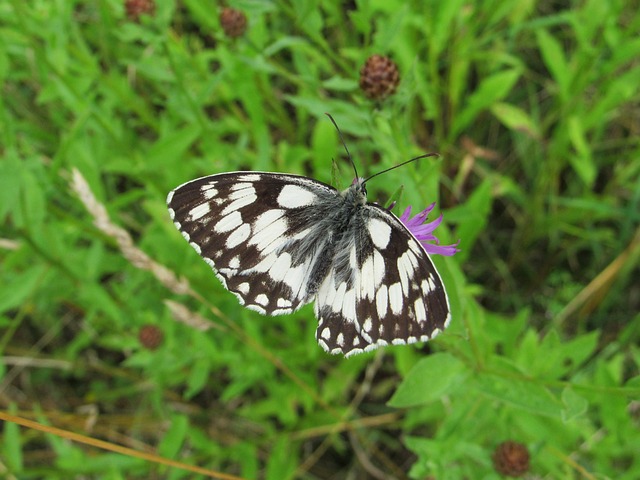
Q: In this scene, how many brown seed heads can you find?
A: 5